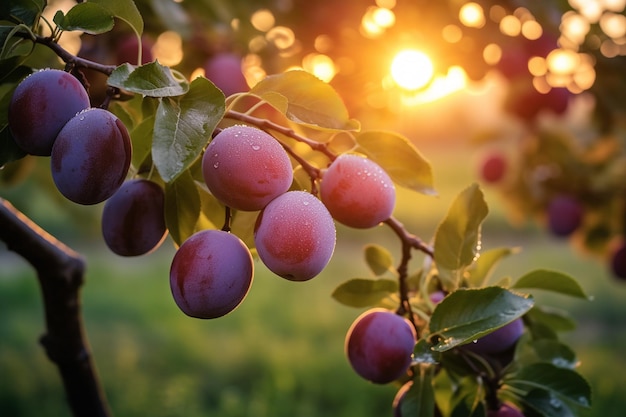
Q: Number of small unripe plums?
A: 0